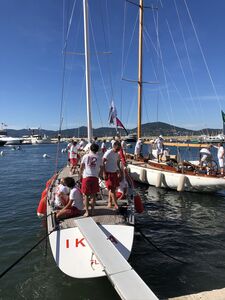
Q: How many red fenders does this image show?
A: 4